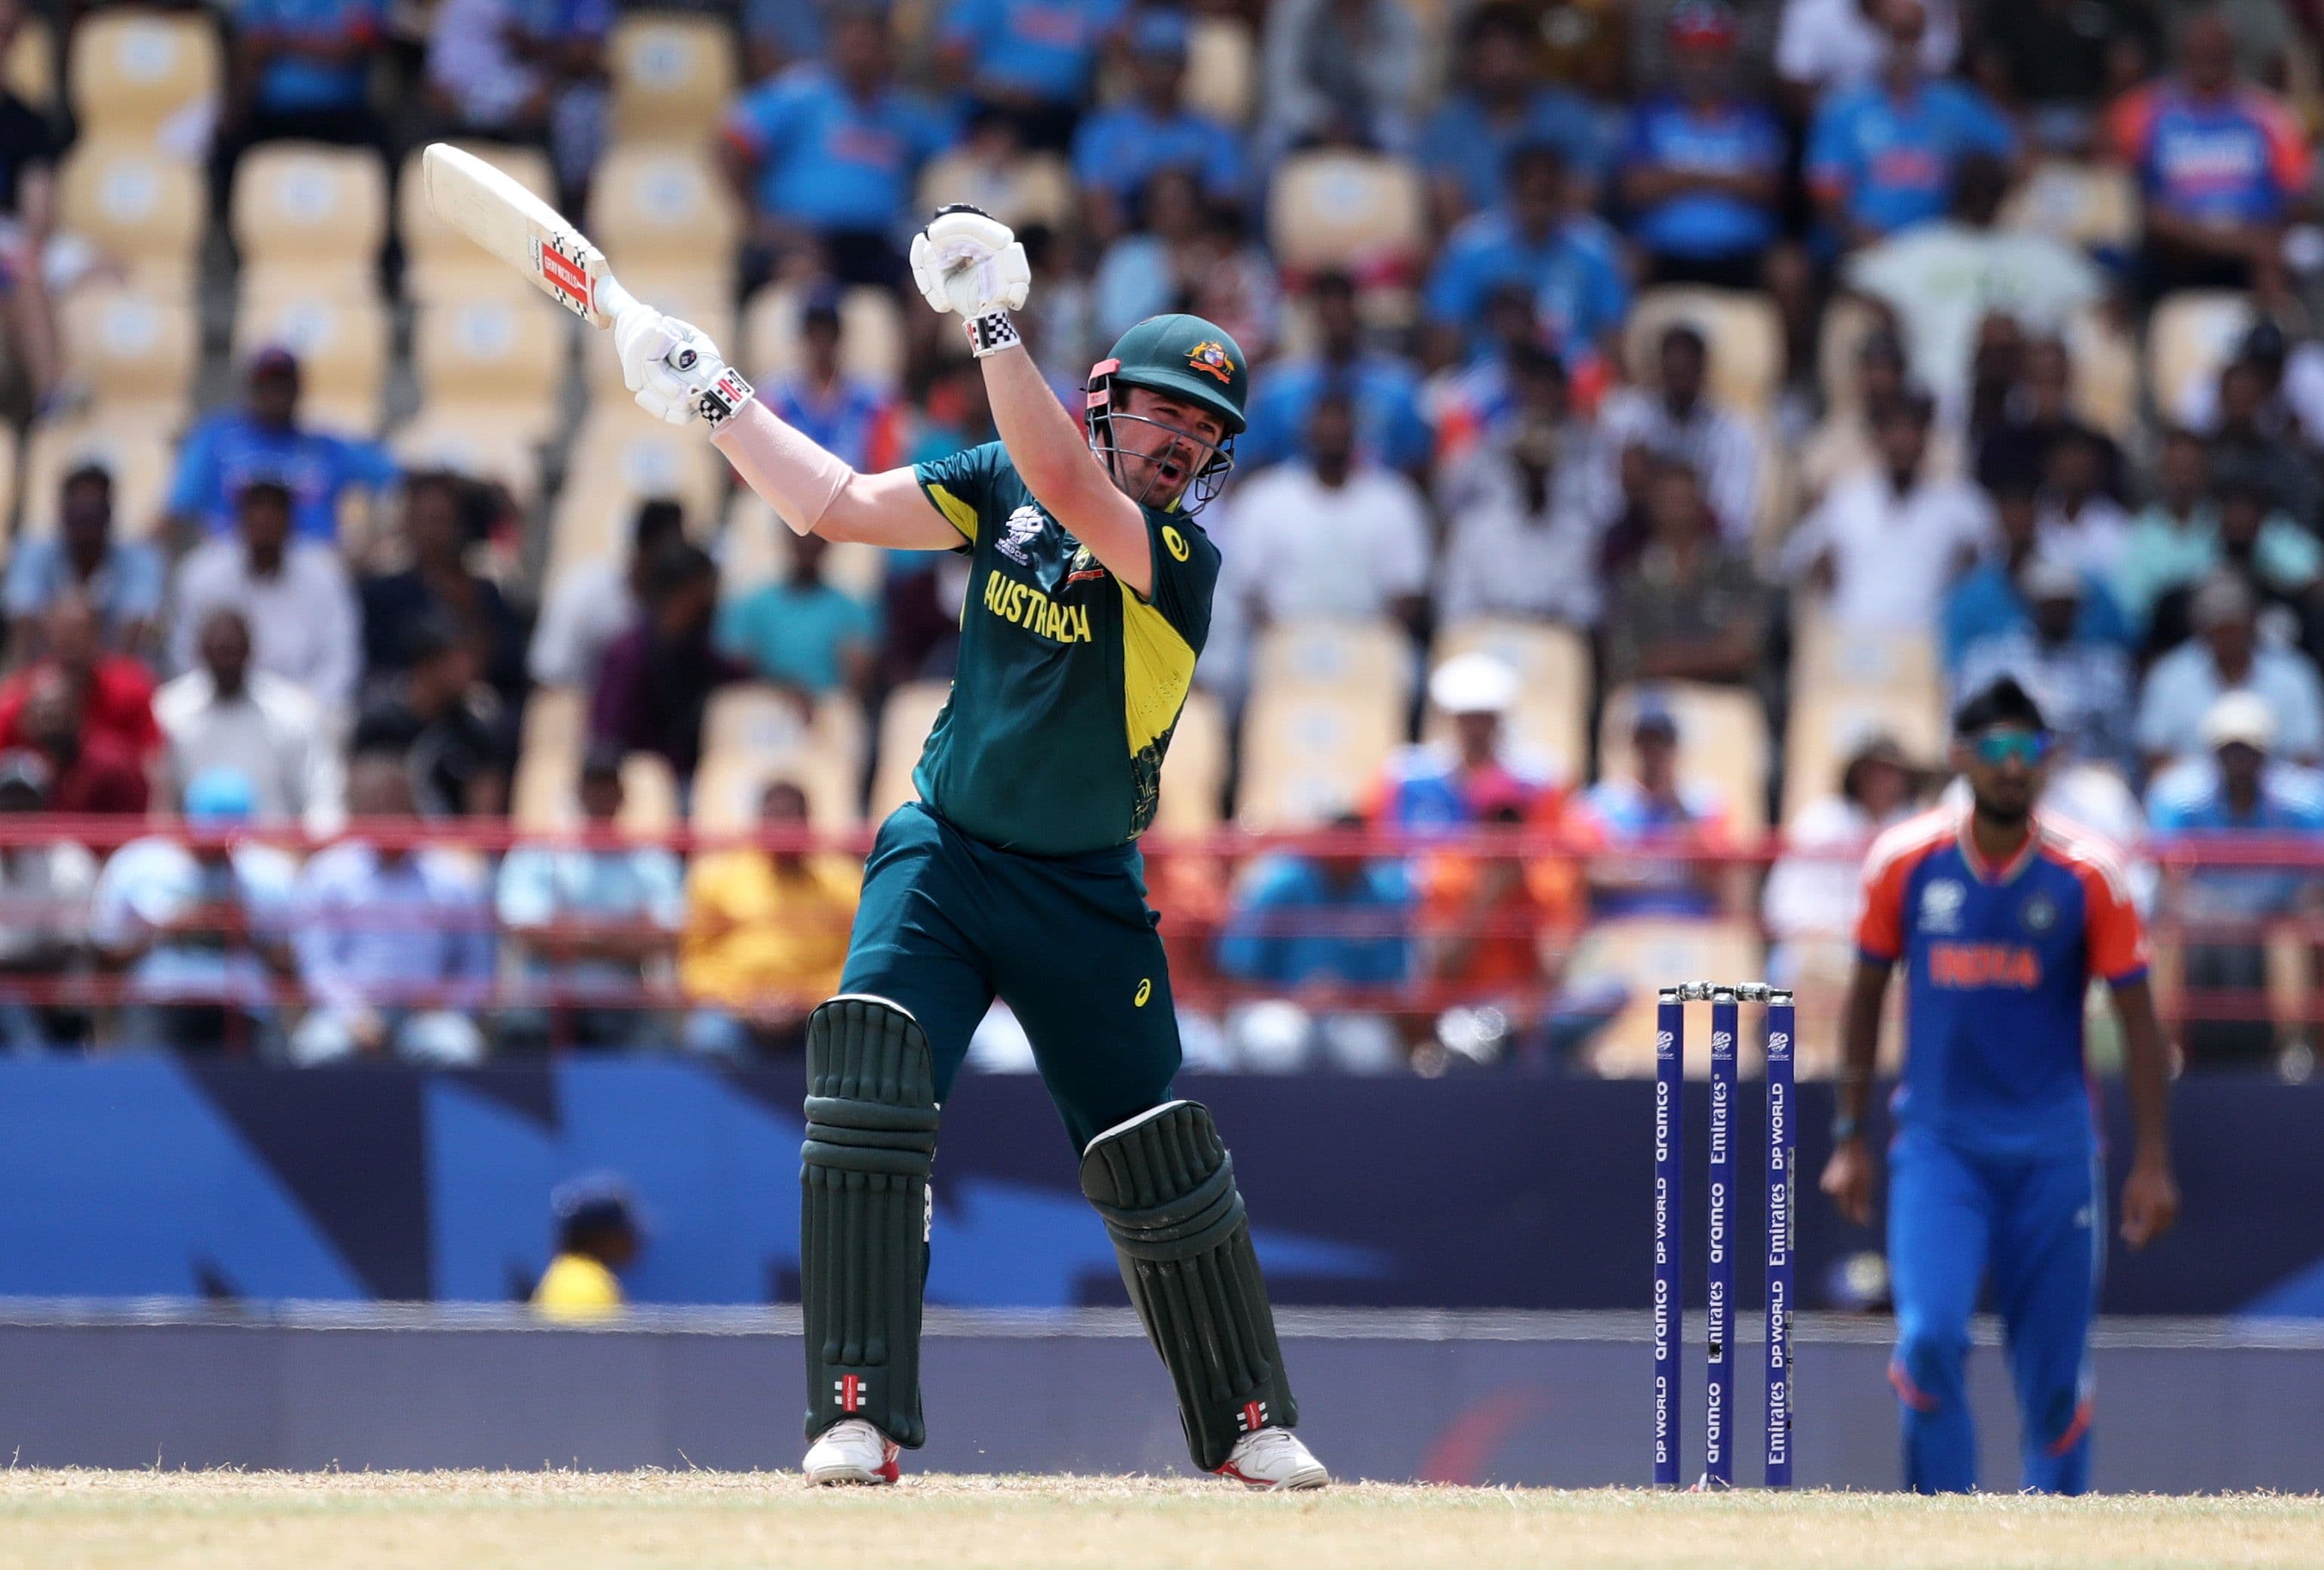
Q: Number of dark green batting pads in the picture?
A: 2